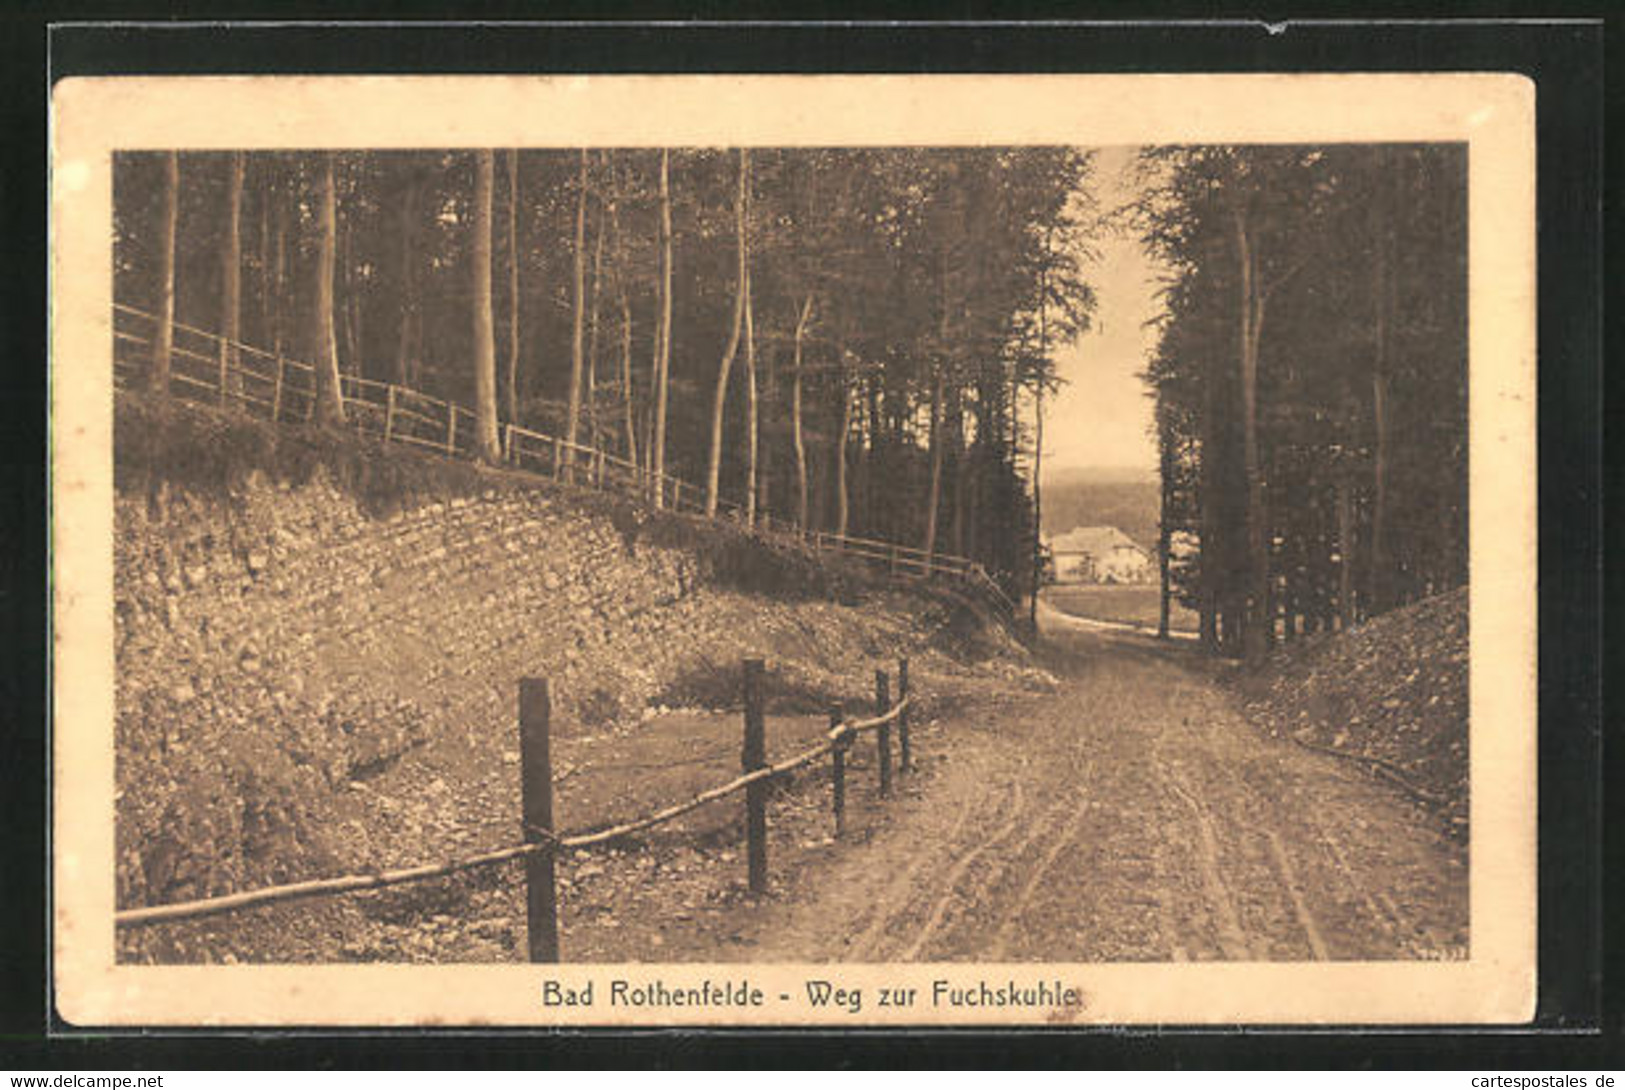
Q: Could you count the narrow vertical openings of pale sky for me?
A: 1